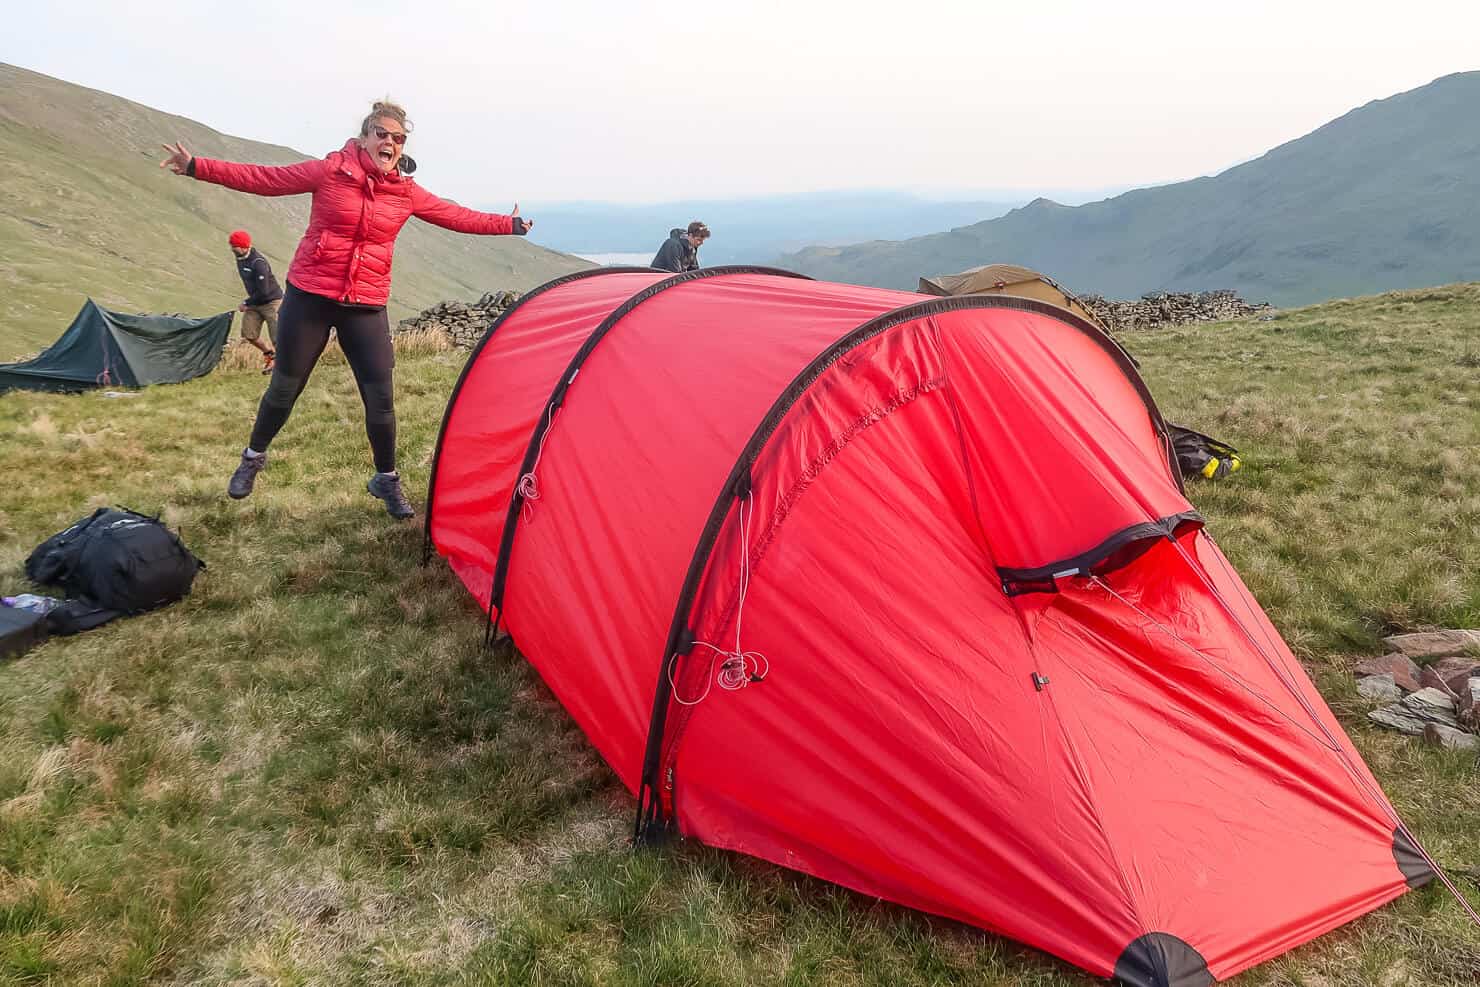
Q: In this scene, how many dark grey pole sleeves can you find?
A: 3